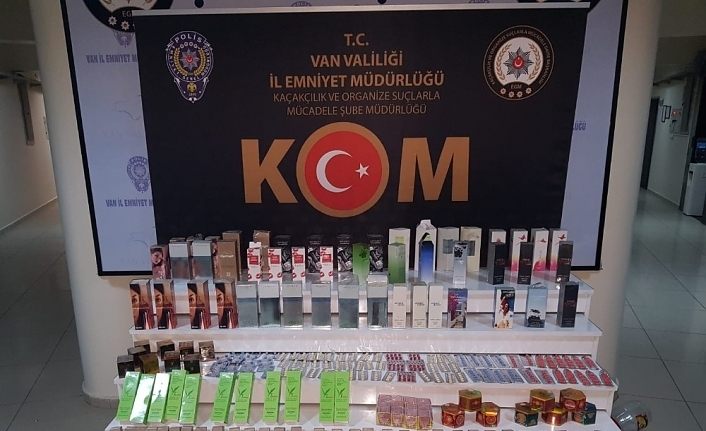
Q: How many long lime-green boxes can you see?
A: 11